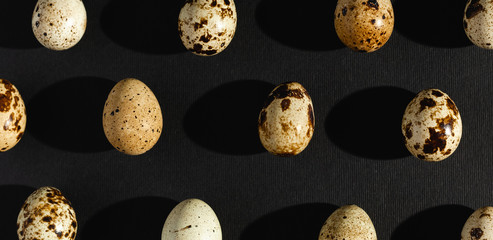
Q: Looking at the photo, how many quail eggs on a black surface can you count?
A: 12